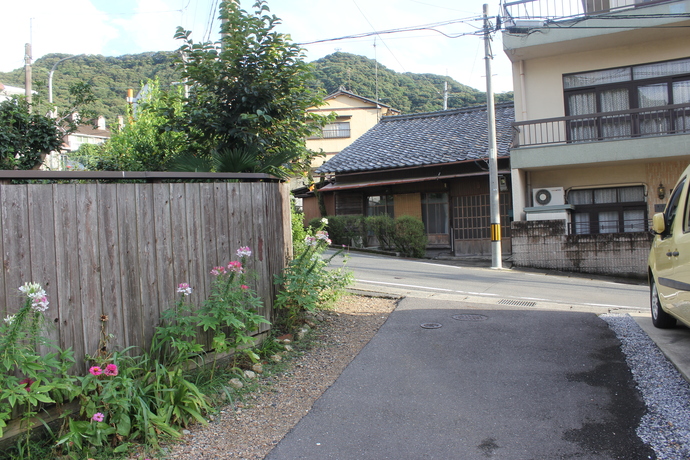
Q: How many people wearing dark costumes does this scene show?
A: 0